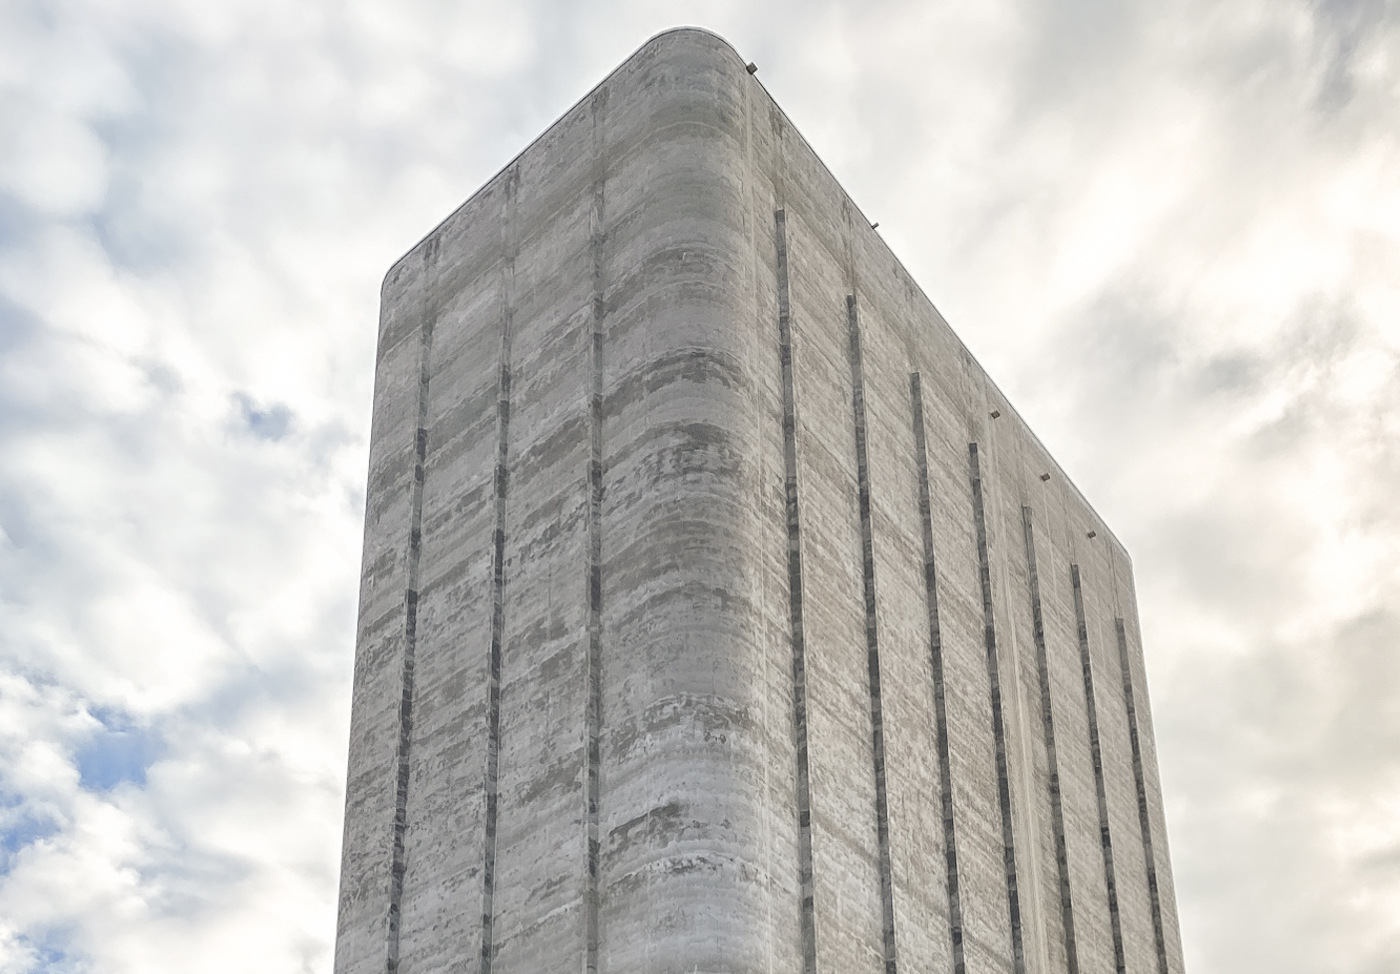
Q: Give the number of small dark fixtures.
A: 5